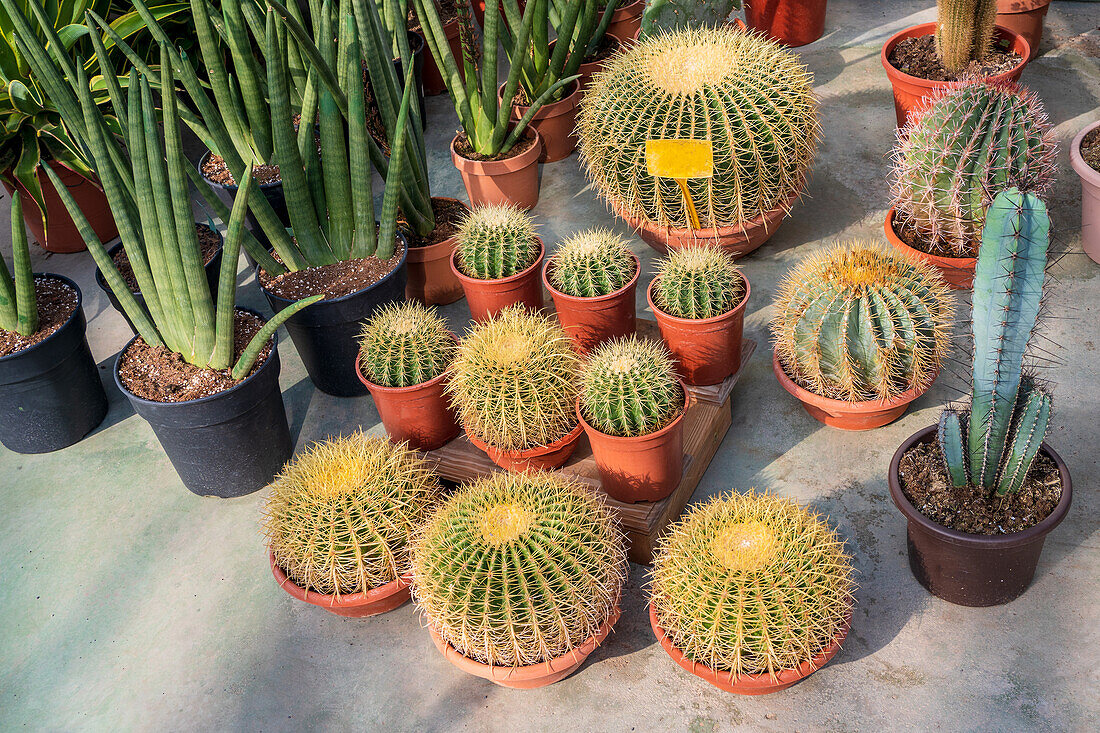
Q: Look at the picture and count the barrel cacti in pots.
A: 12